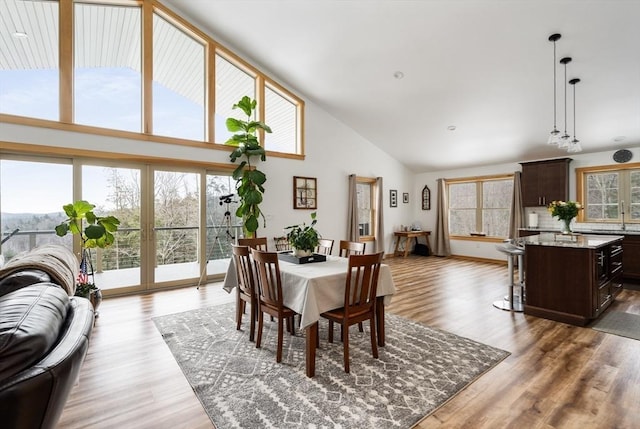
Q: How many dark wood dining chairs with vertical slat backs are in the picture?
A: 6